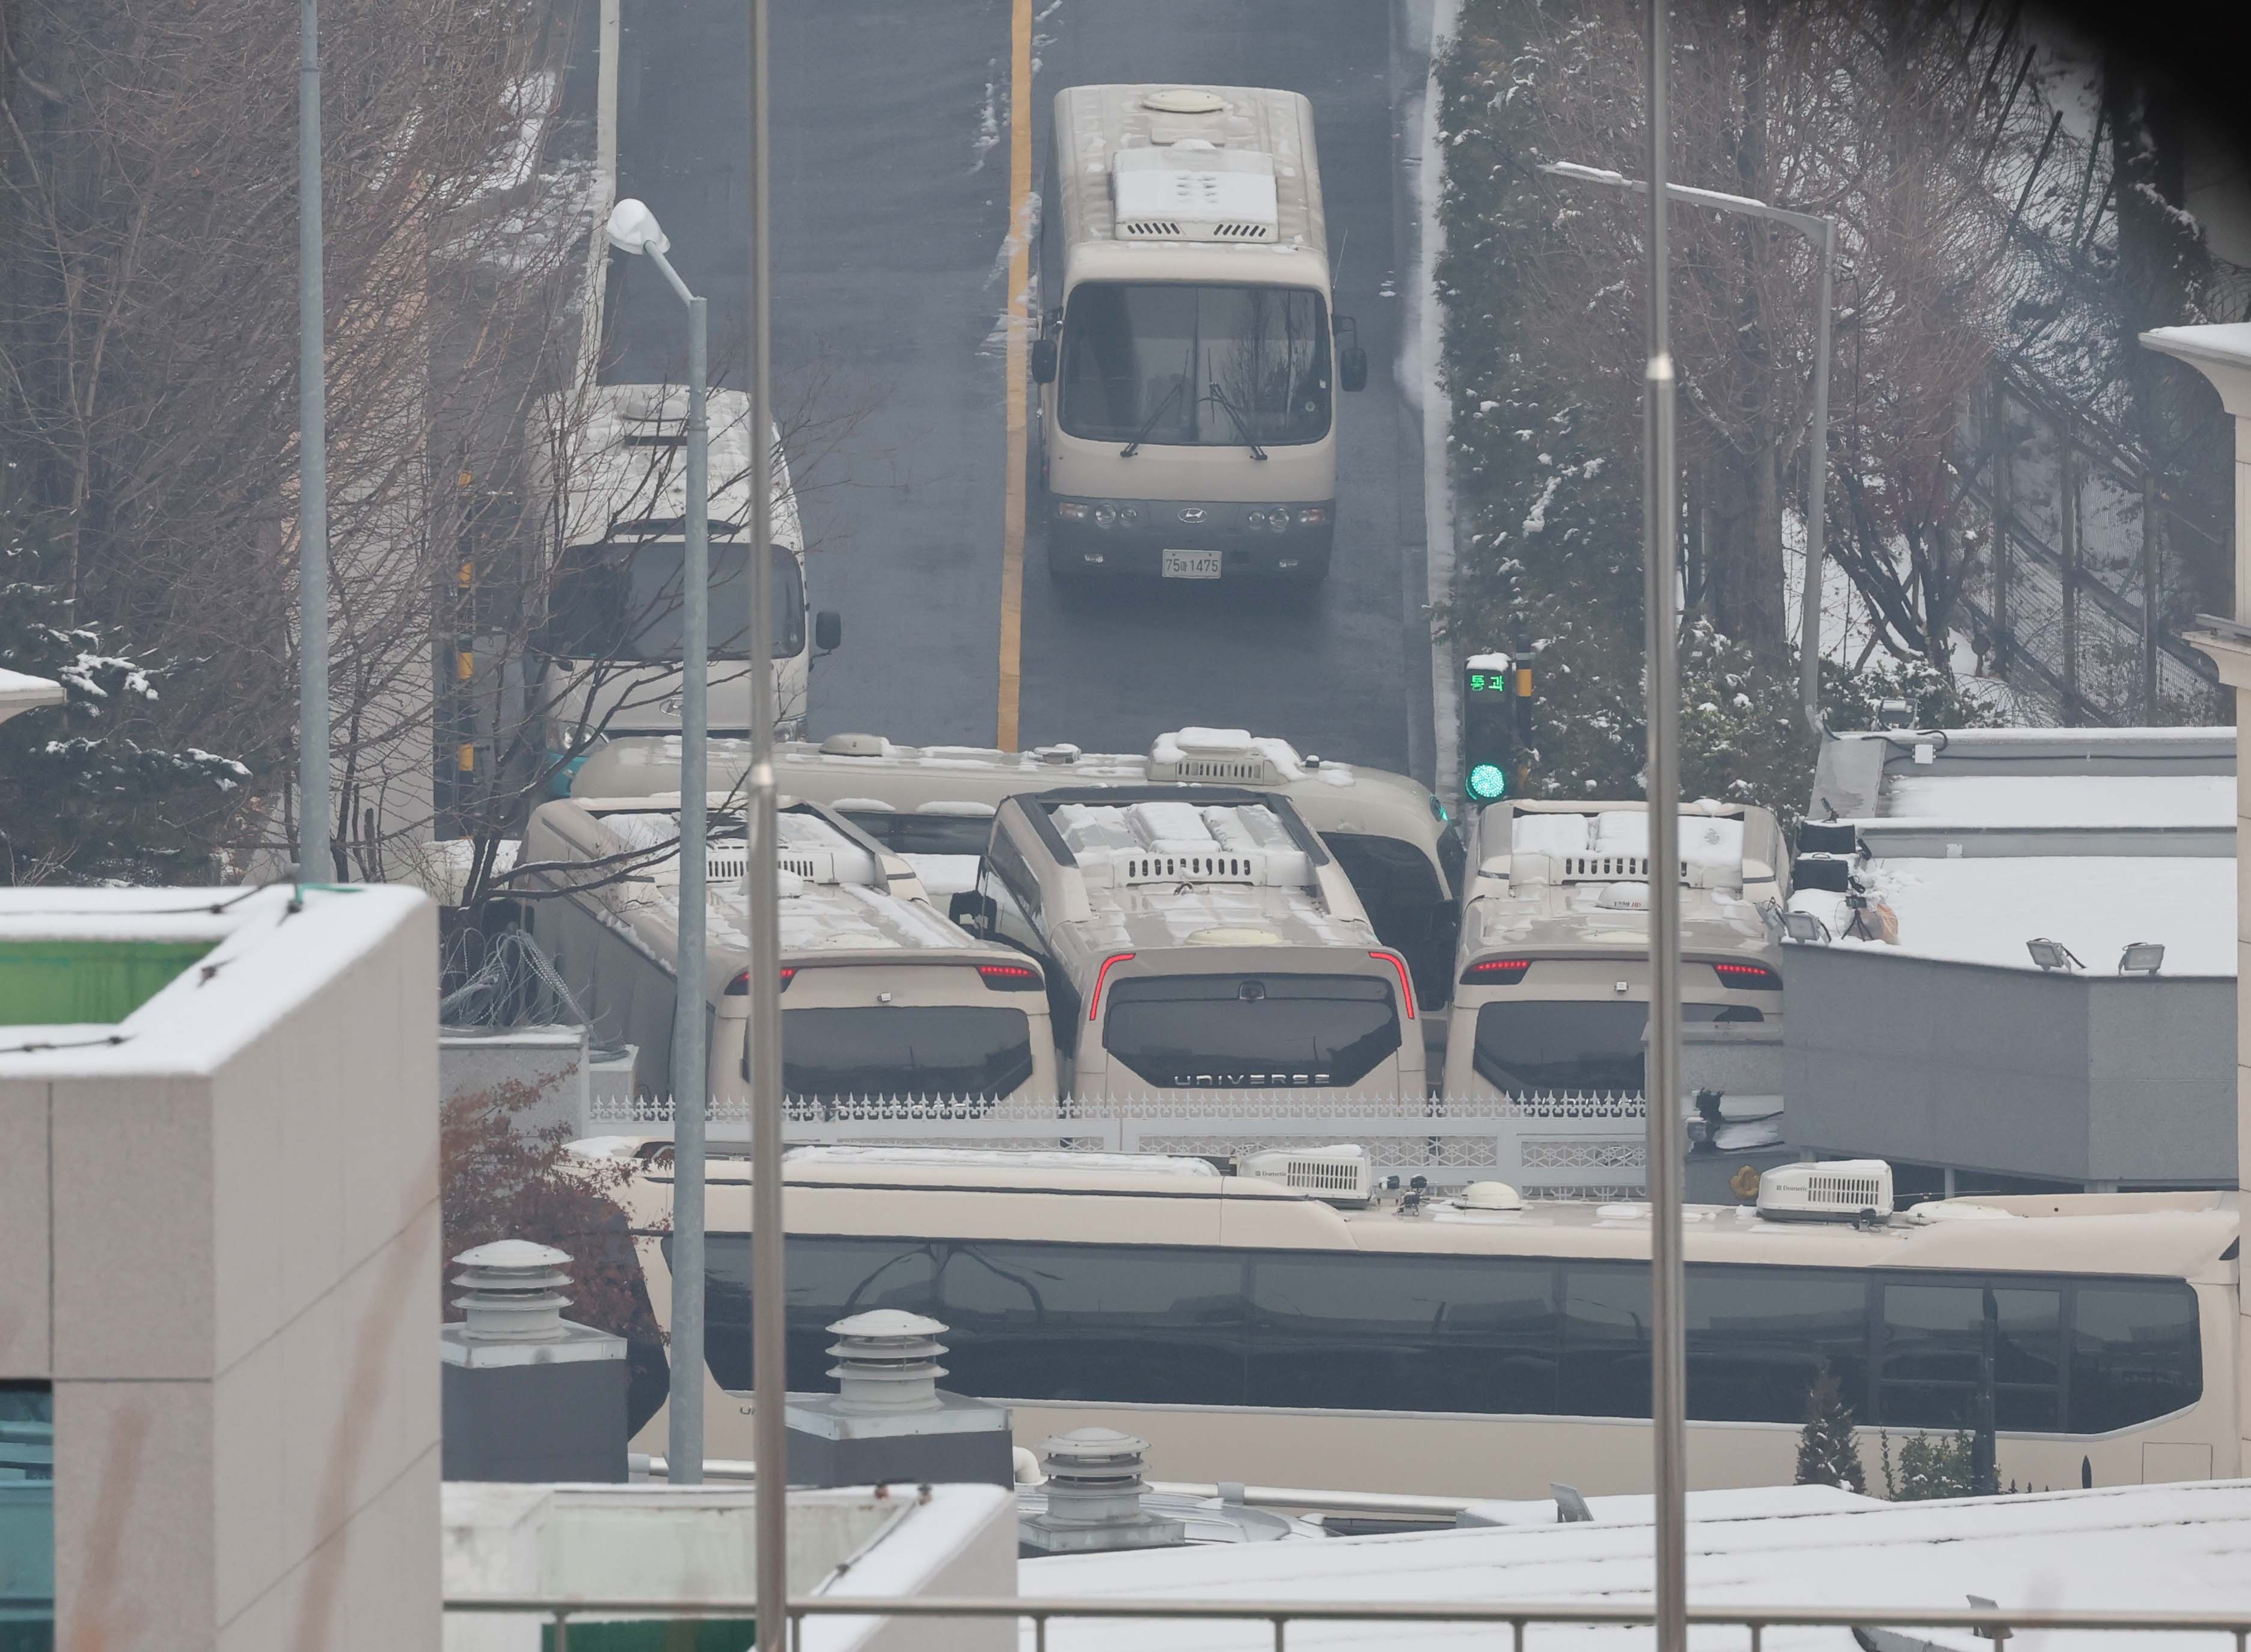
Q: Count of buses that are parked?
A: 7